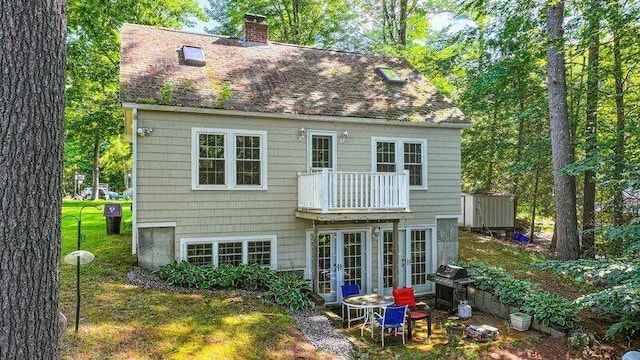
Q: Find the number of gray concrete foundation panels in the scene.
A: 2